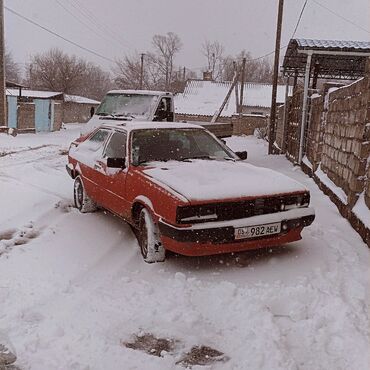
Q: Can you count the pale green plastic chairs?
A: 0